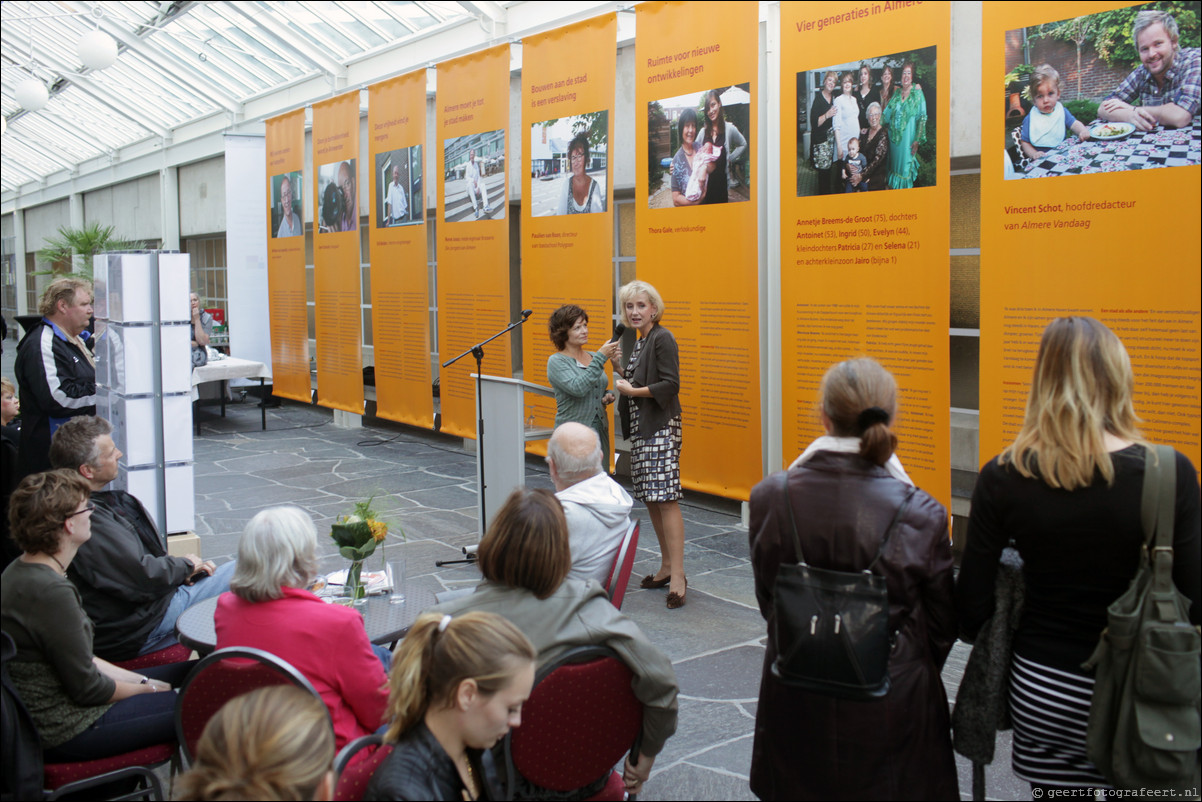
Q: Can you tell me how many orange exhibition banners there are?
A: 8